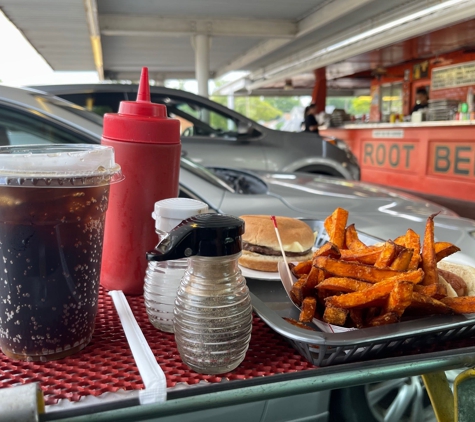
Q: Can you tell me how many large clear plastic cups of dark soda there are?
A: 1